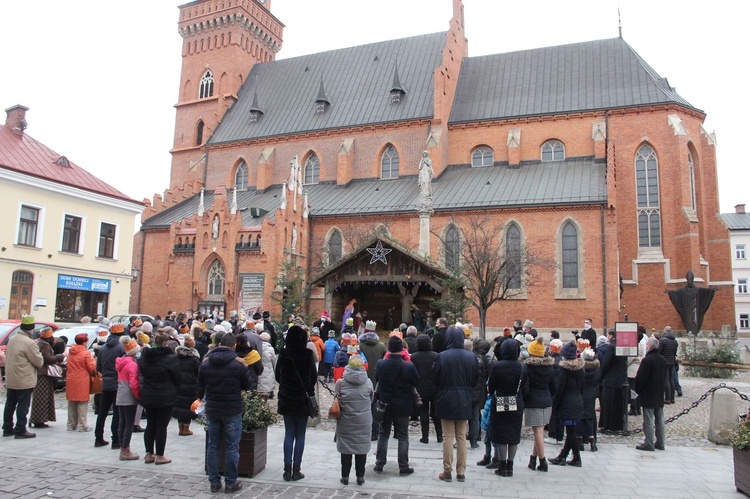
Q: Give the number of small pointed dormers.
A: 3